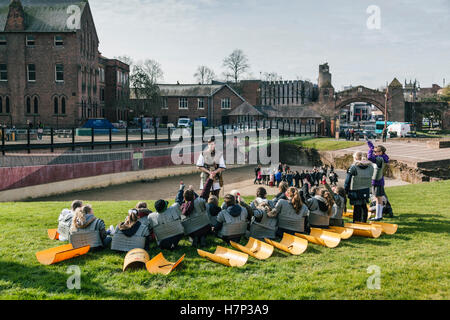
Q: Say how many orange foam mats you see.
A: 12